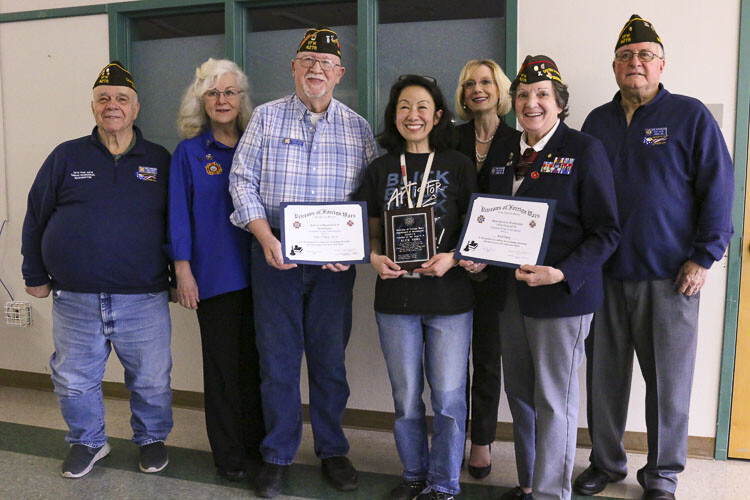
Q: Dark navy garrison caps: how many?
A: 4